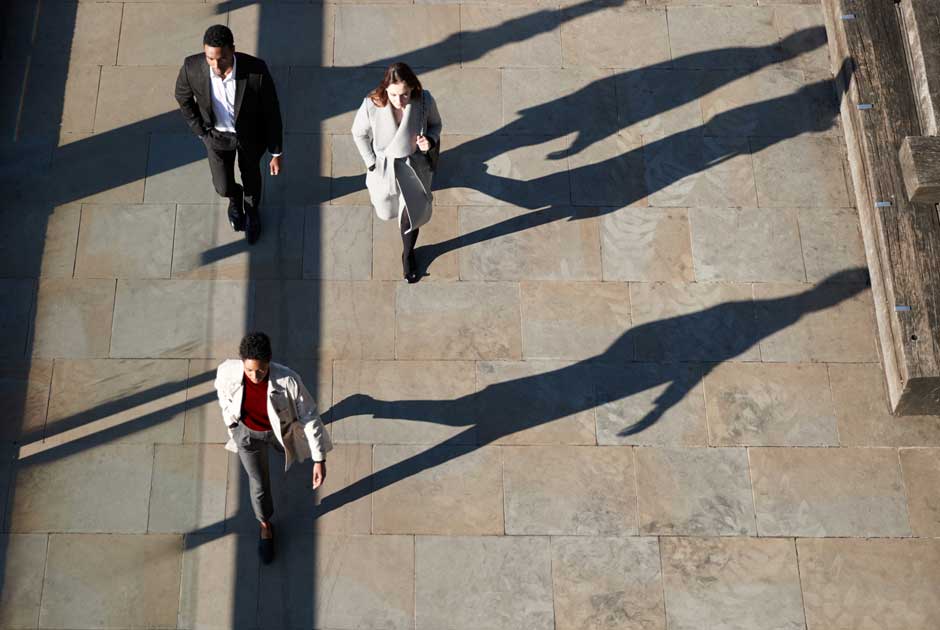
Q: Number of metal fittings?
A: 4